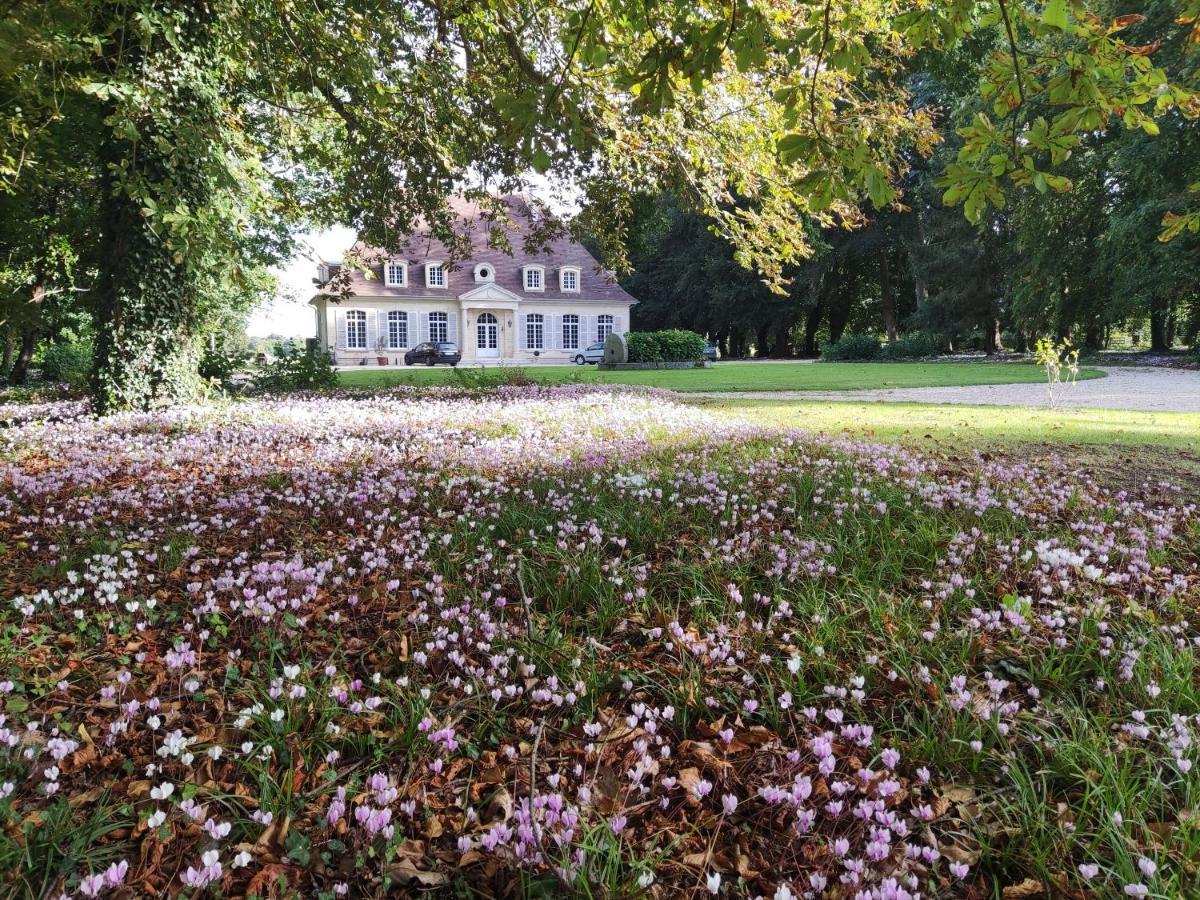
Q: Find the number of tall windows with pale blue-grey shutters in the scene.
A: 6